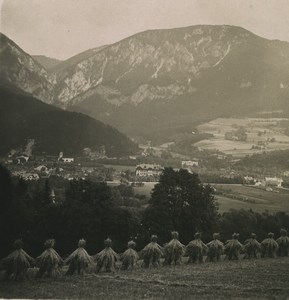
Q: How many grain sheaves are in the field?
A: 13